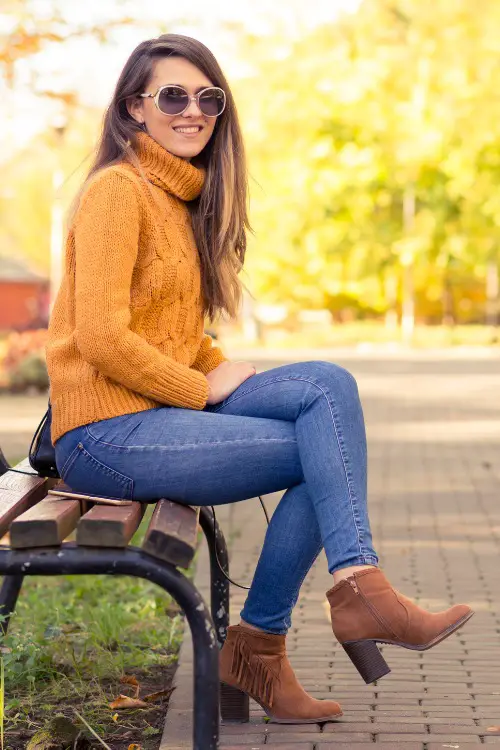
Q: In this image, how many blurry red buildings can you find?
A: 1